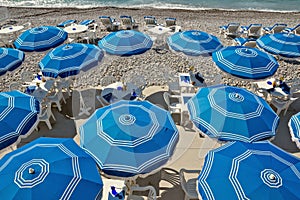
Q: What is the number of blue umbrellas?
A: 13